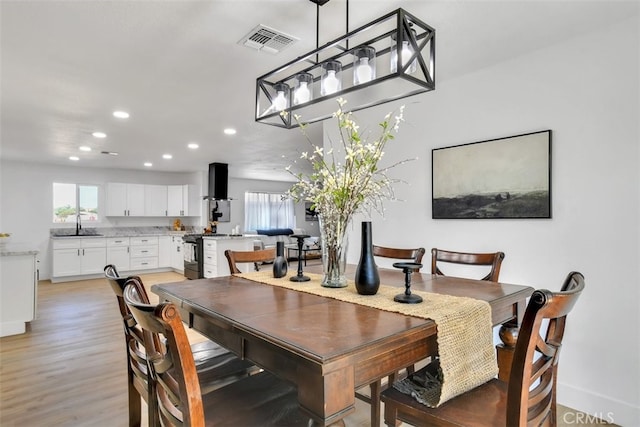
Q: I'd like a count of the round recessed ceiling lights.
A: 8